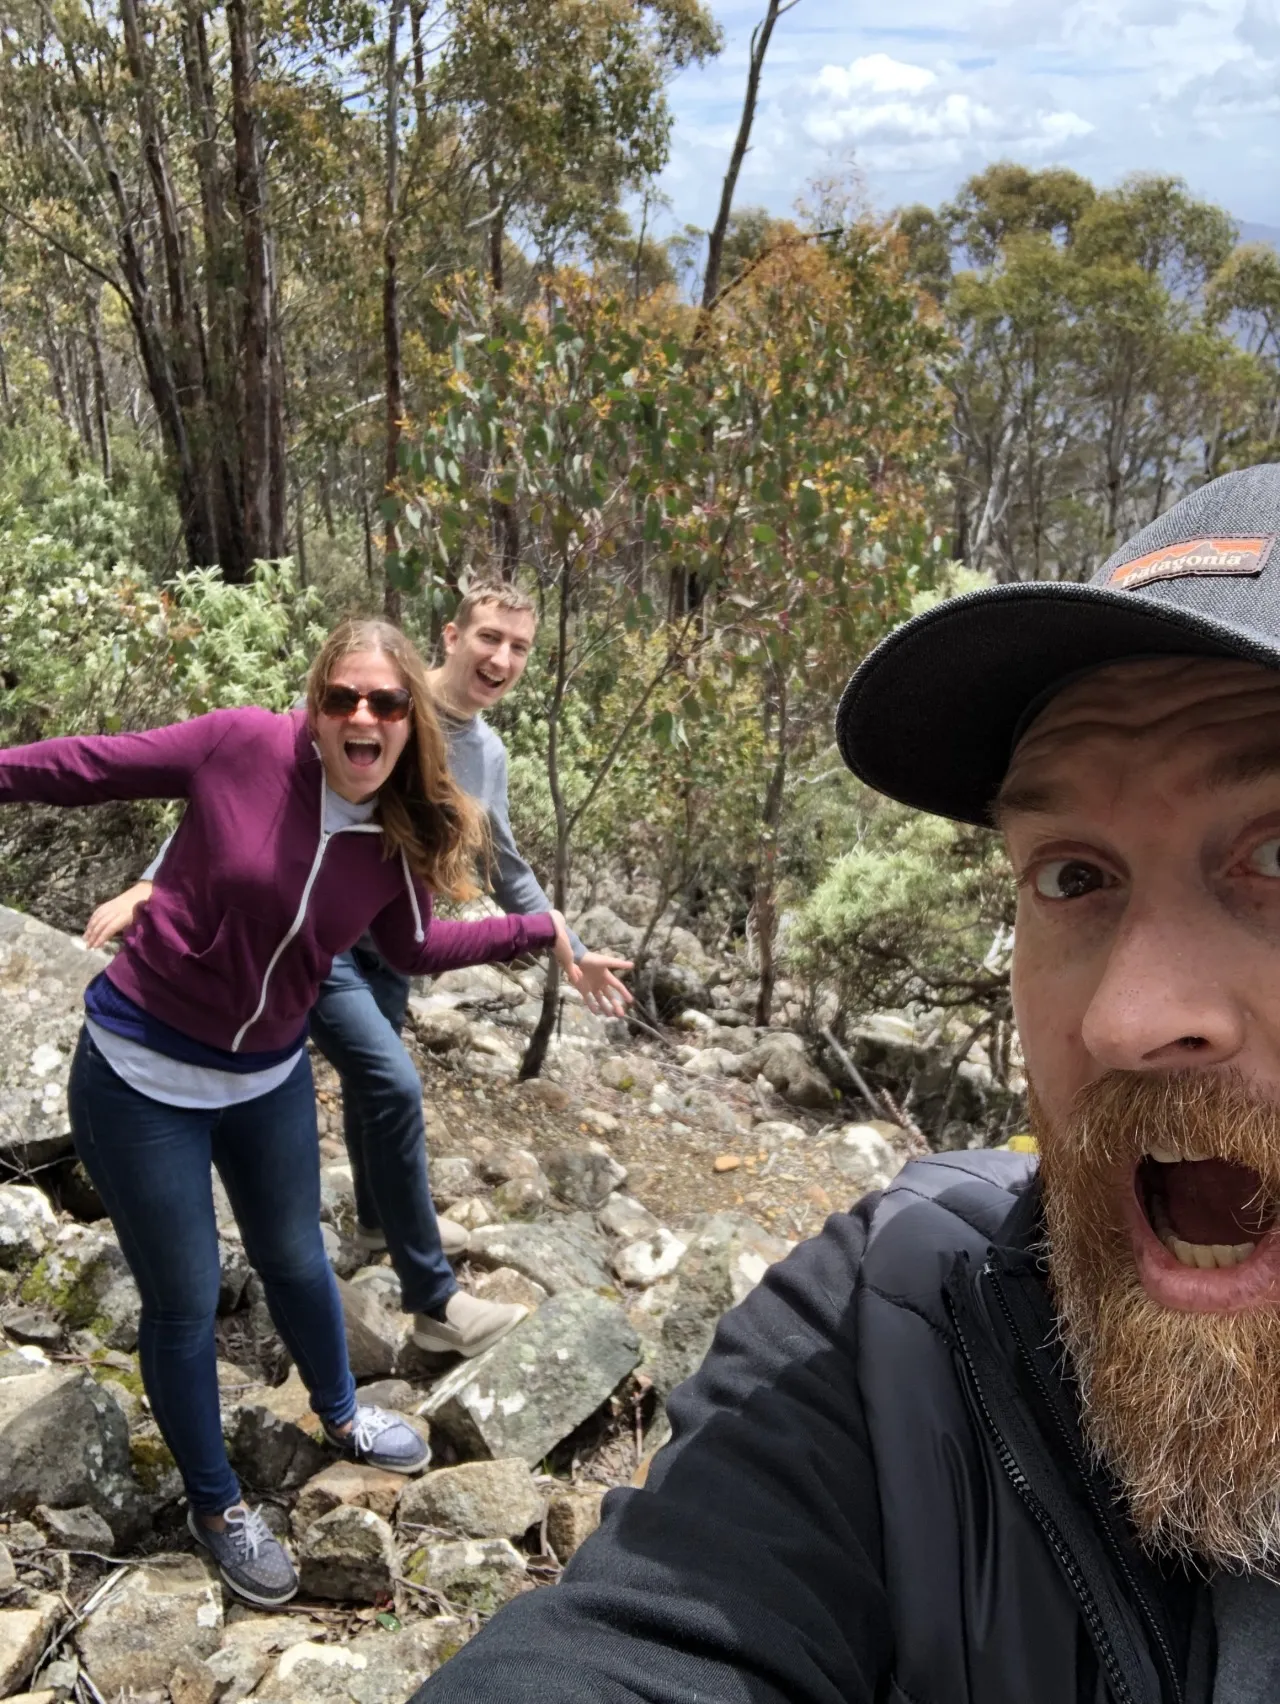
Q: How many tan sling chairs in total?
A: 0